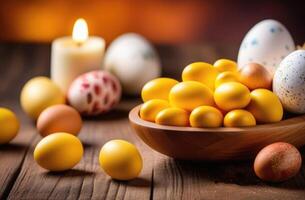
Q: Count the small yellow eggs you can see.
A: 15